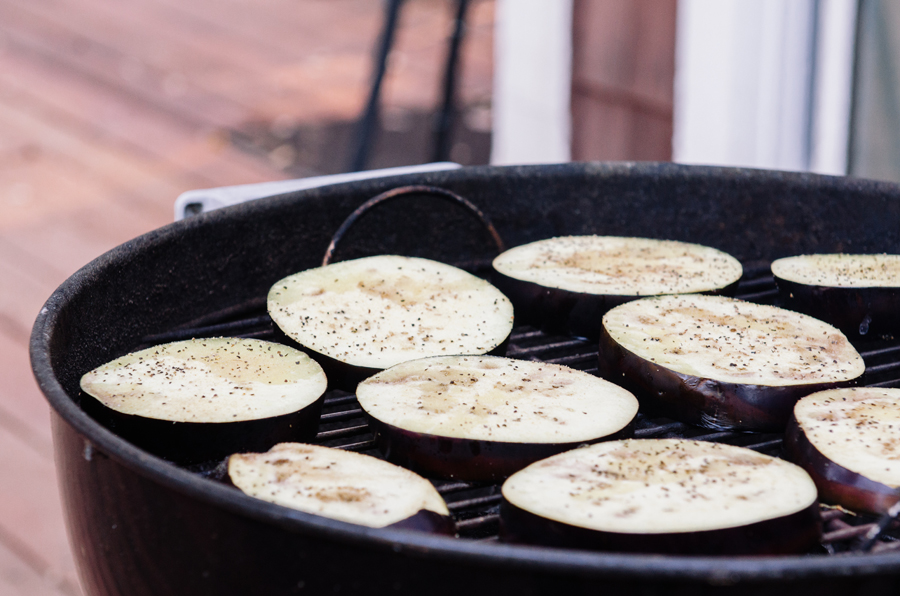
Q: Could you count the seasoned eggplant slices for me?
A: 9